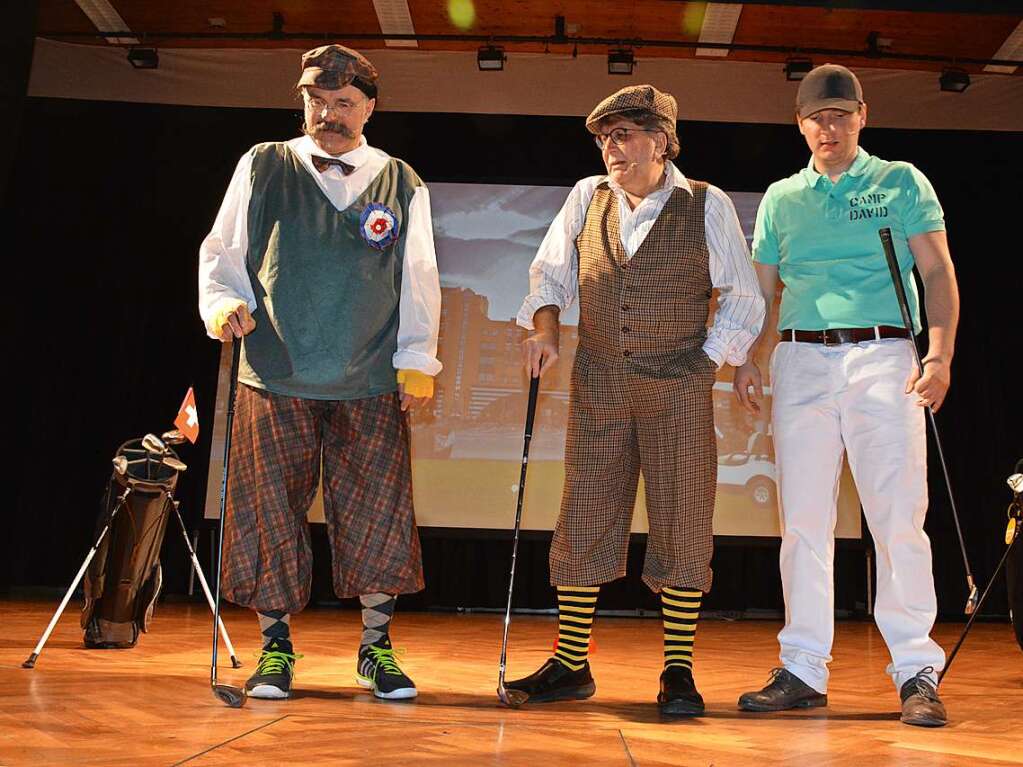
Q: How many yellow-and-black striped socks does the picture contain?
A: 2